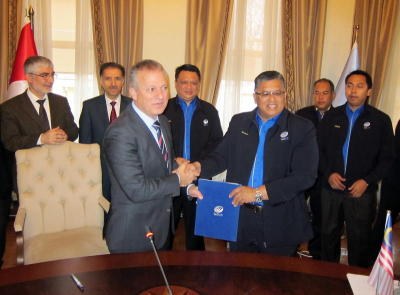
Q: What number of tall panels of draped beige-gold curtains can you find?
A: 5